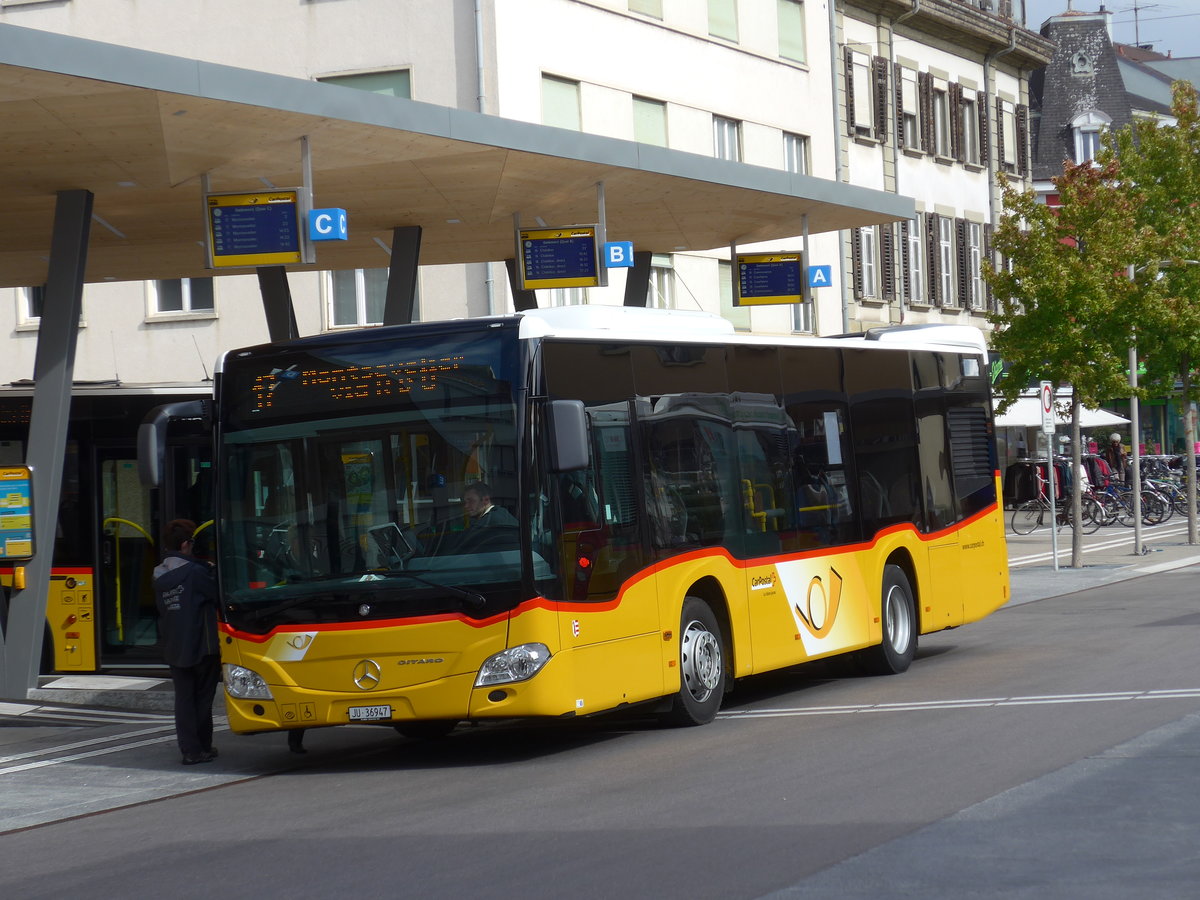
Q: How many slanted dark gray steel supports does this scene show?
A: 5